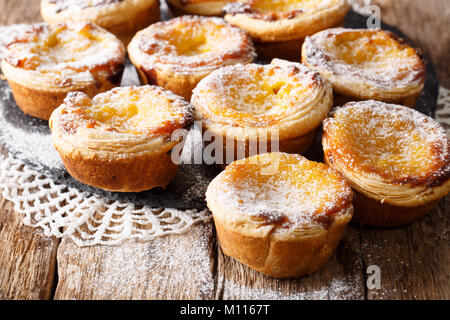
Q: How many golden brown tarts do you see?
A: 10